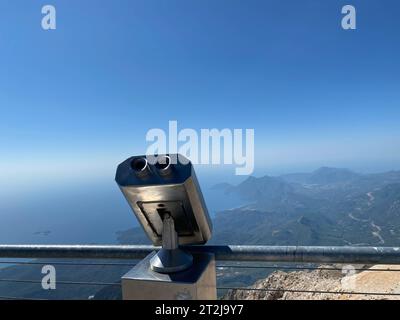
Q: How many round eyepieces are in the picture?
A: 2